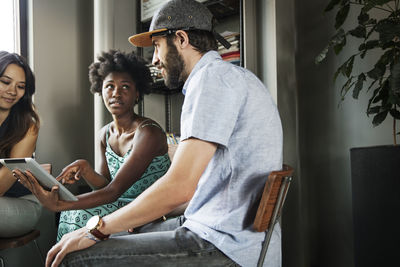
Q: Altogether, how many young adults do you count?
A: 3